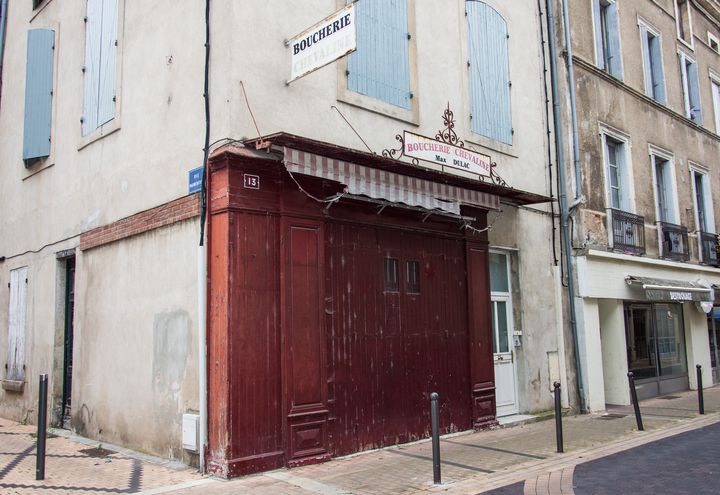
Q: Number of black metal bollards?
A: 5